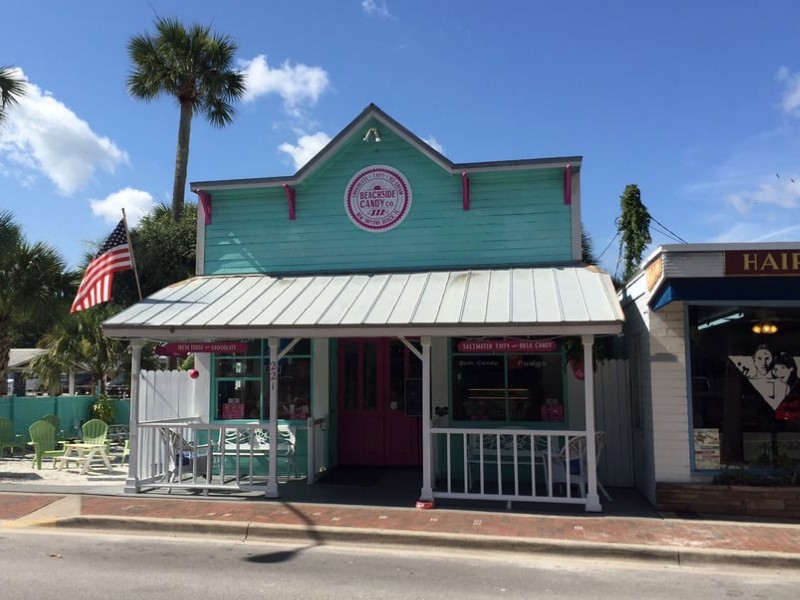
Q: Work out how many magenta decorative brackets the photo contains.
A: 4